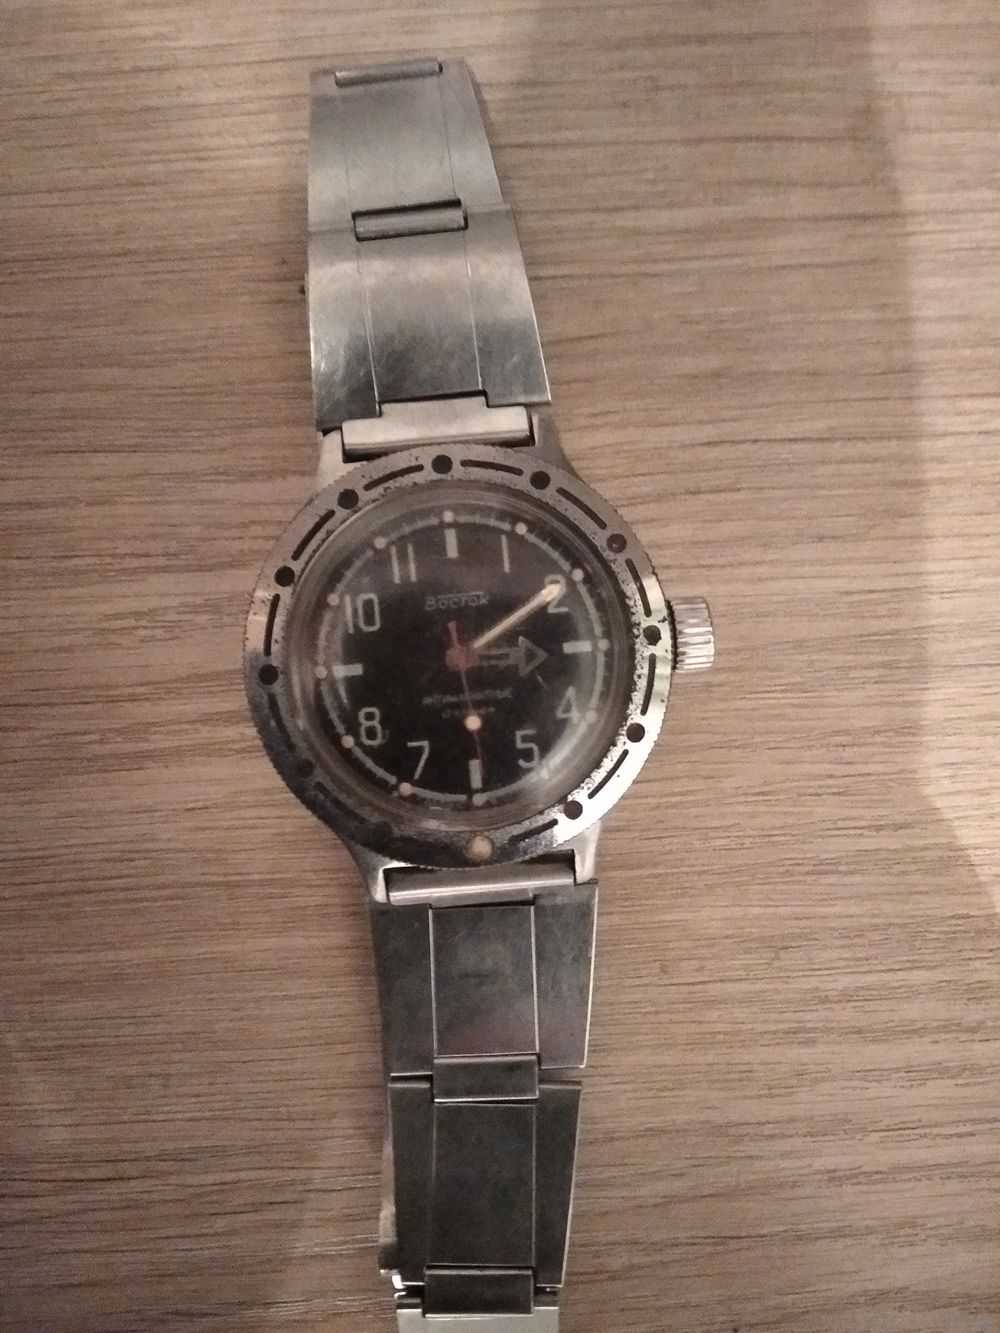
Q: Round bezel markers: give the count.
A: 12